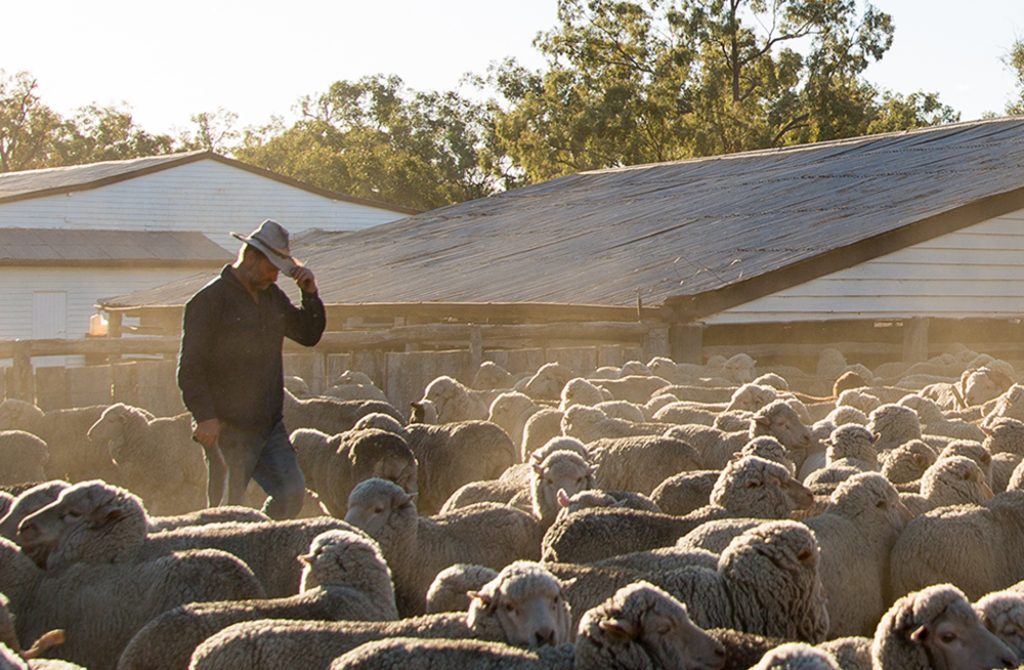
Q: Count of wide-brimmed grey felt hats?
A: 1